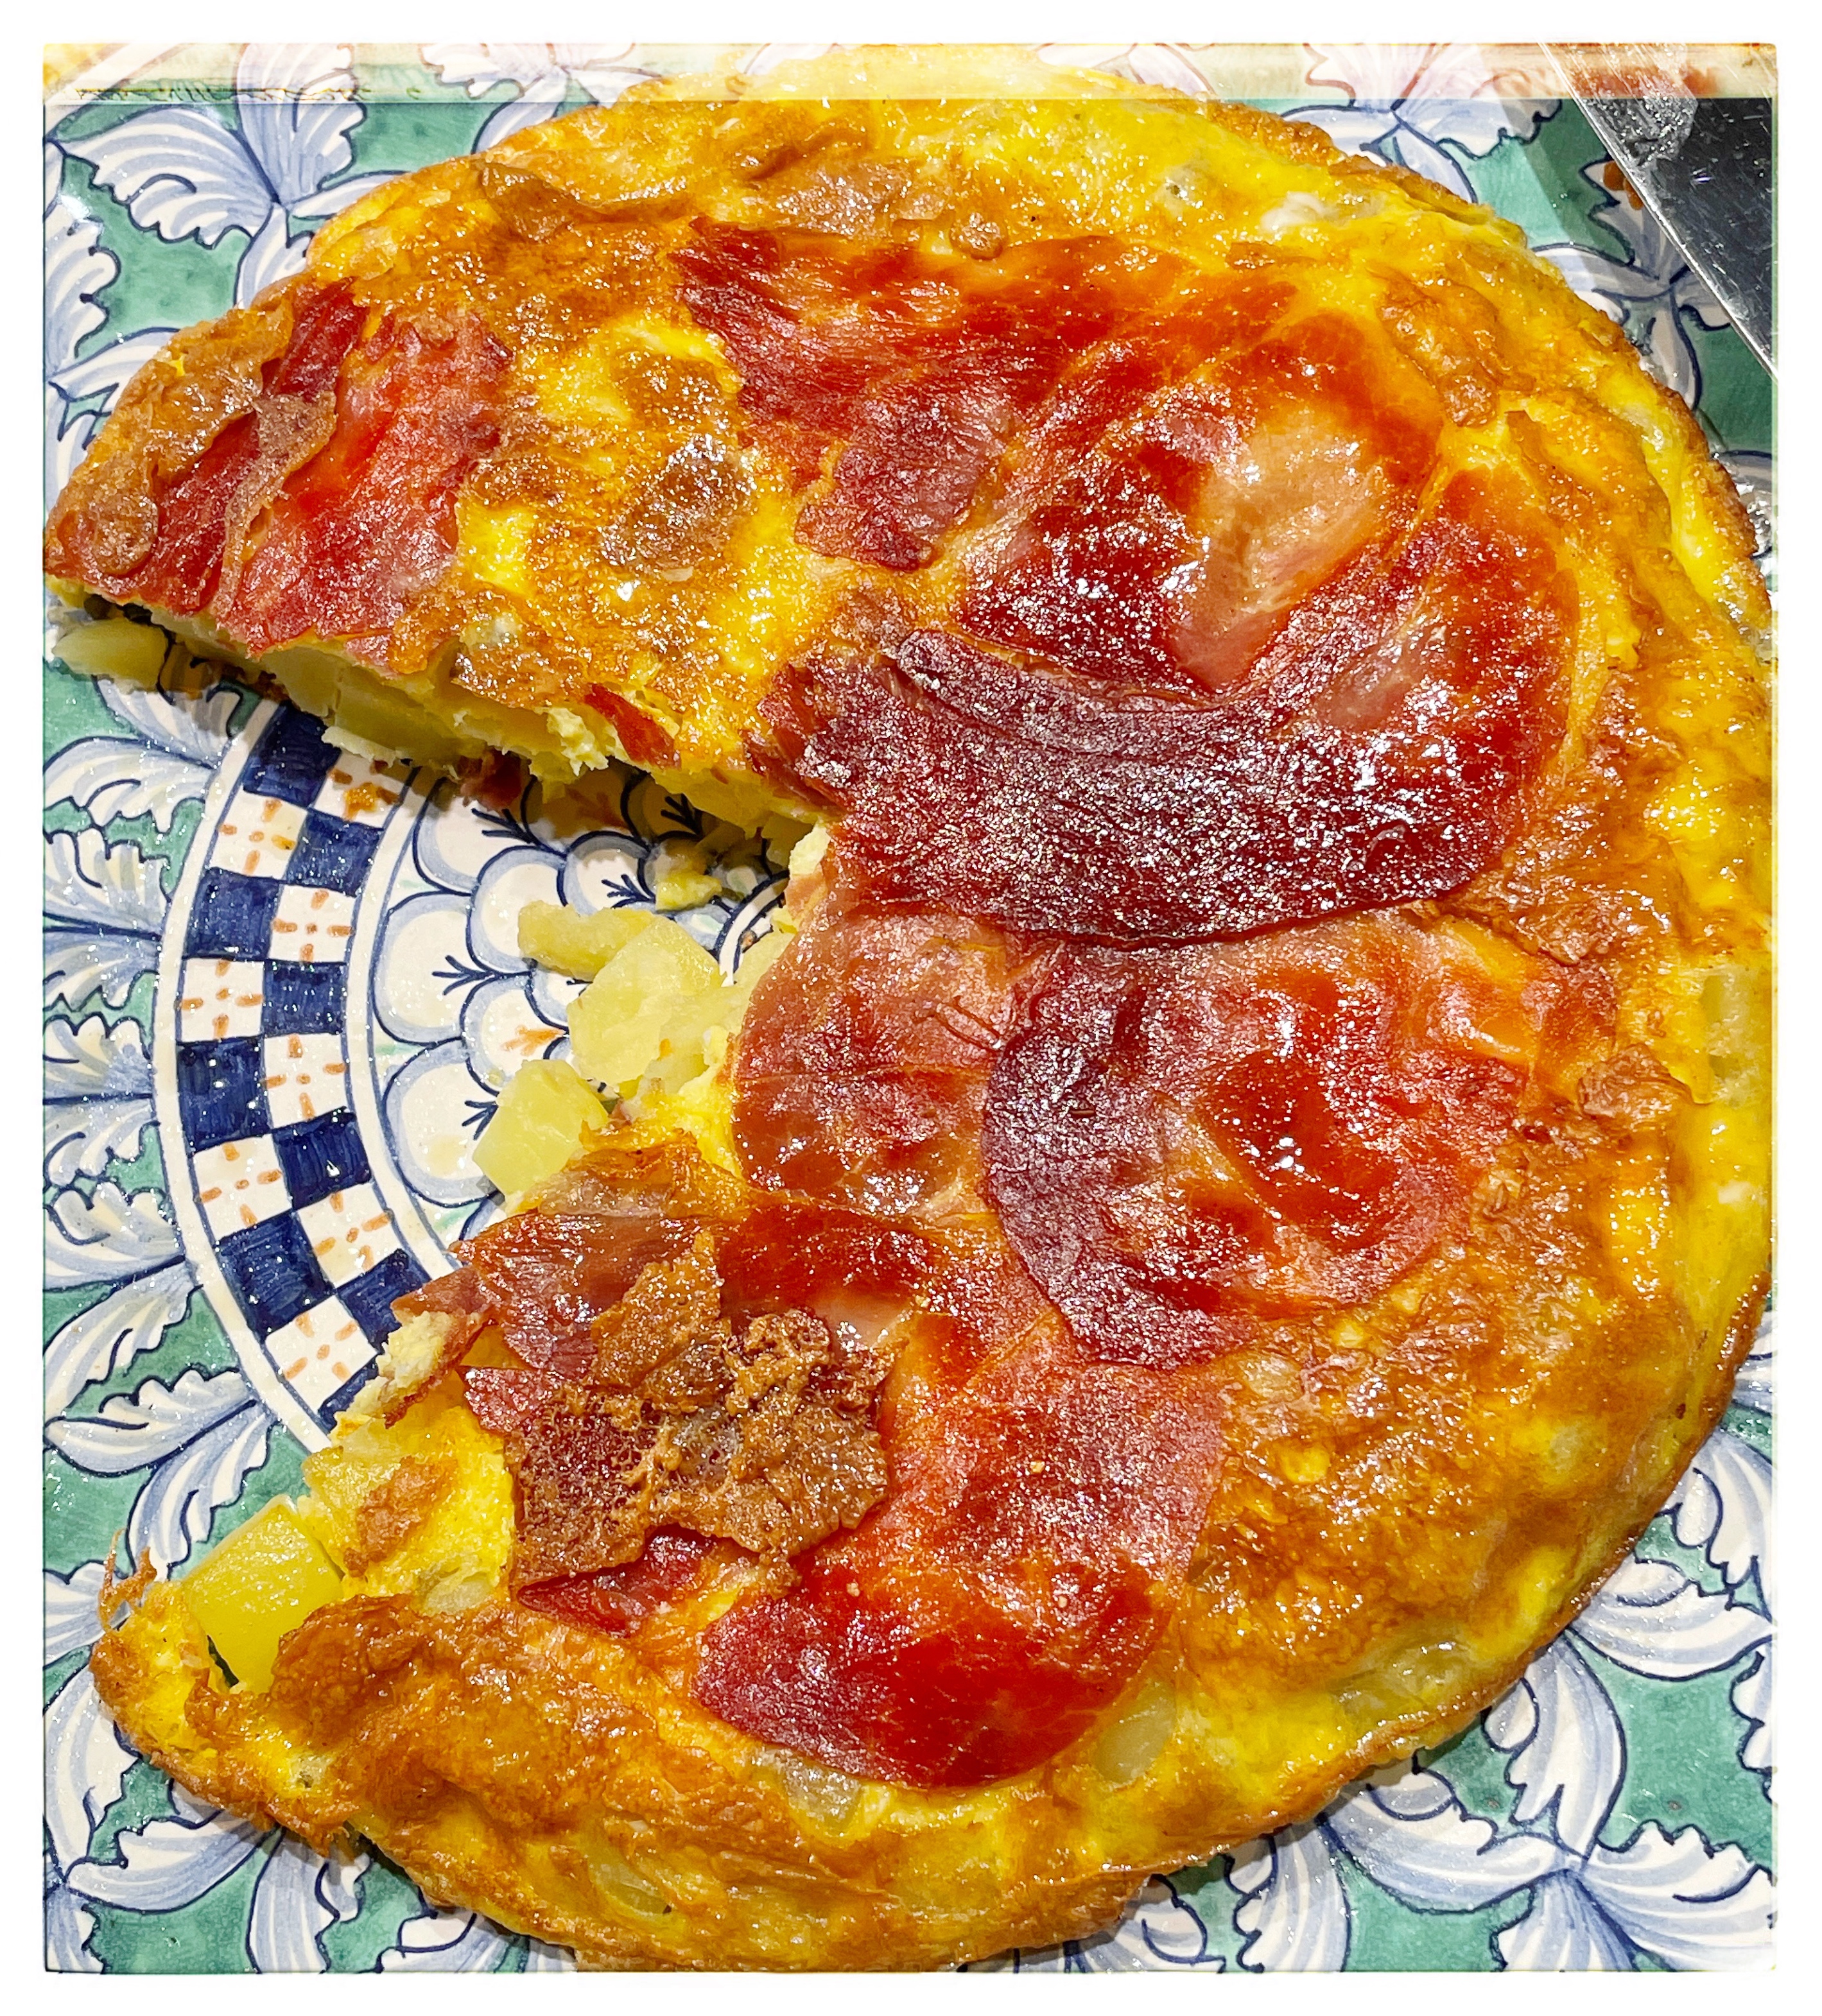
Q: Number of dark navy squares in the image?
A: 9